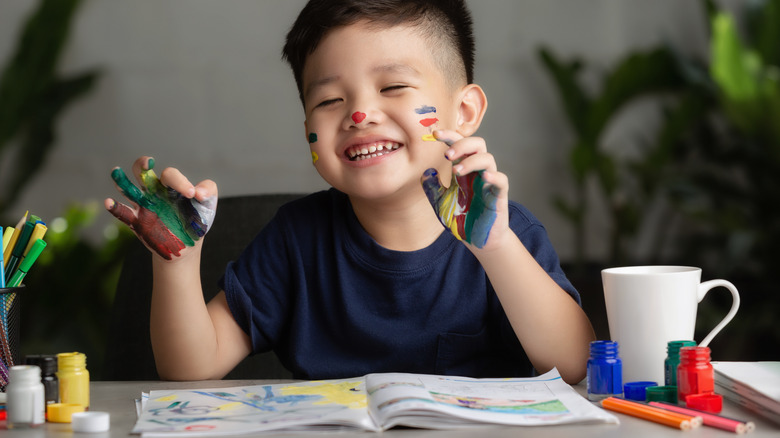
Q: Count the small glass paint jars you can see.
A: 6